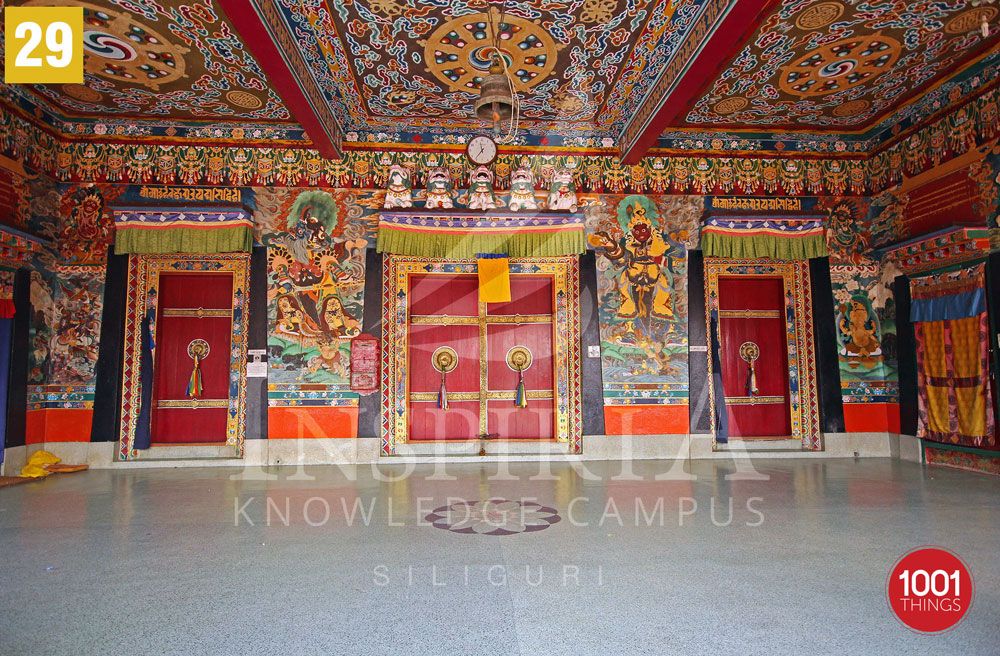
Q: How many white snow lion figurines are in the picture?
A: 5